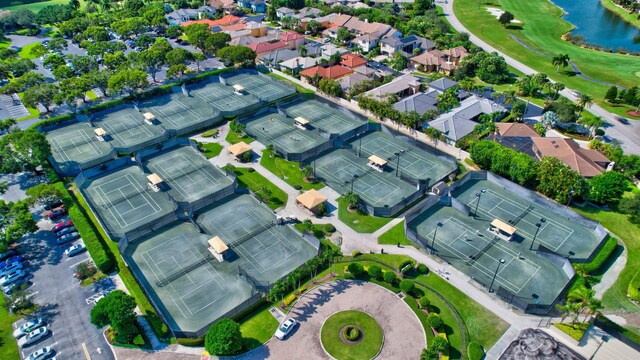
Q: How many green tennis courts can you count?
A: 15